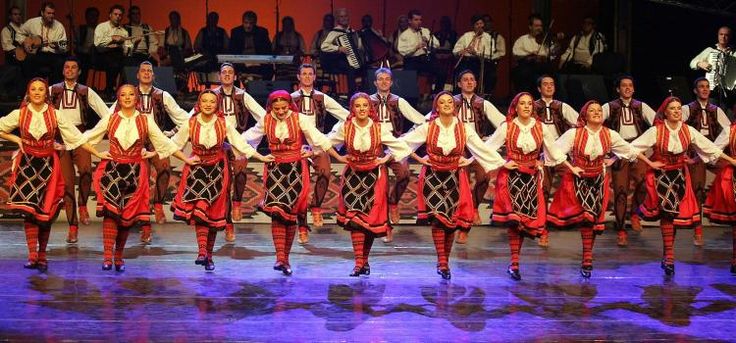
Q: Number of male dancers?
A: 9